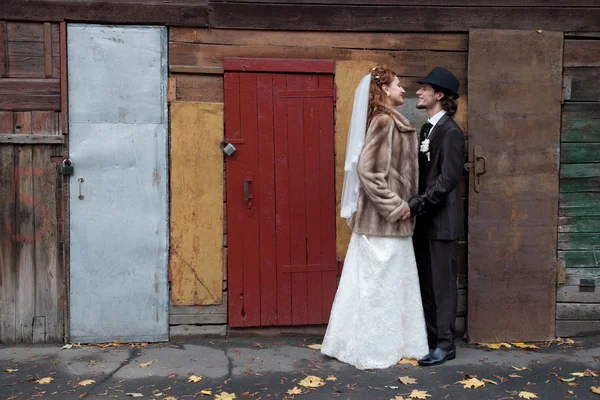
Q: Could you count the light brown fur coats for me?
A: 1